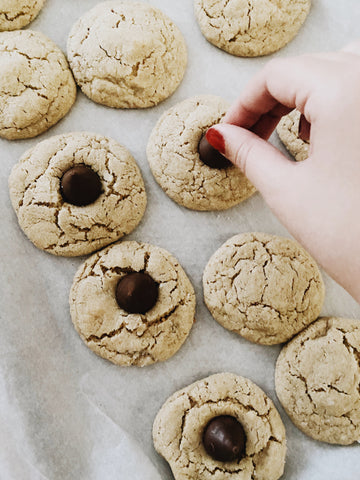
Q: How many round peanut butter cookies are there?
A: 11